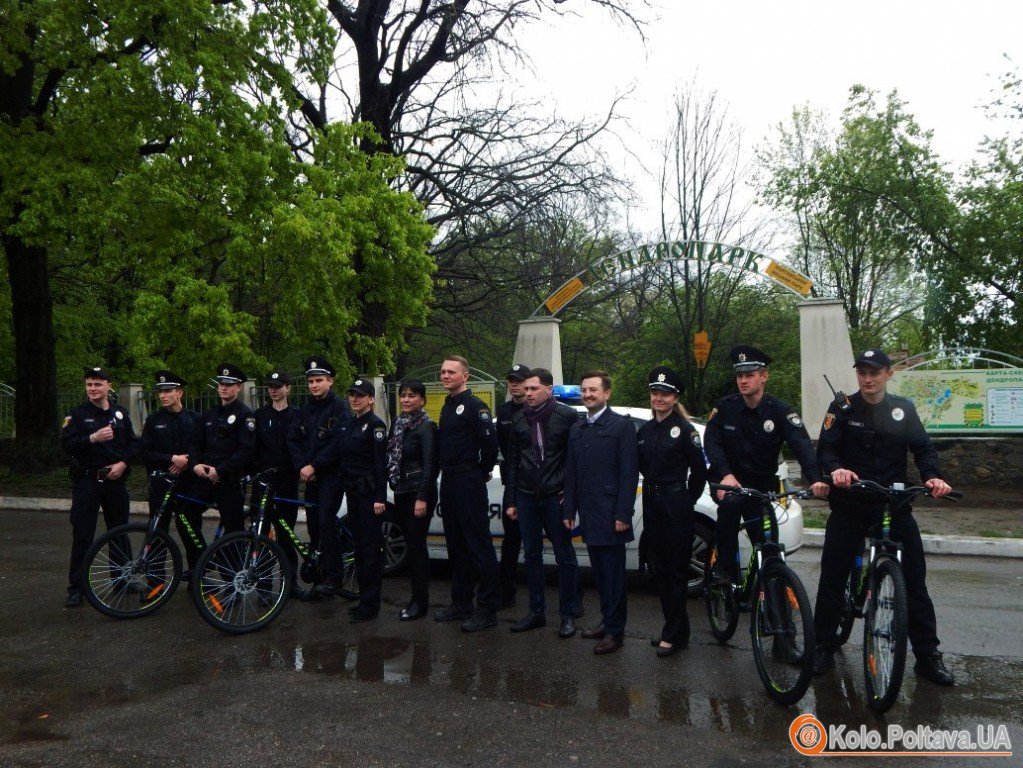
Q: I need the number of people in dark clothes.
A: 14